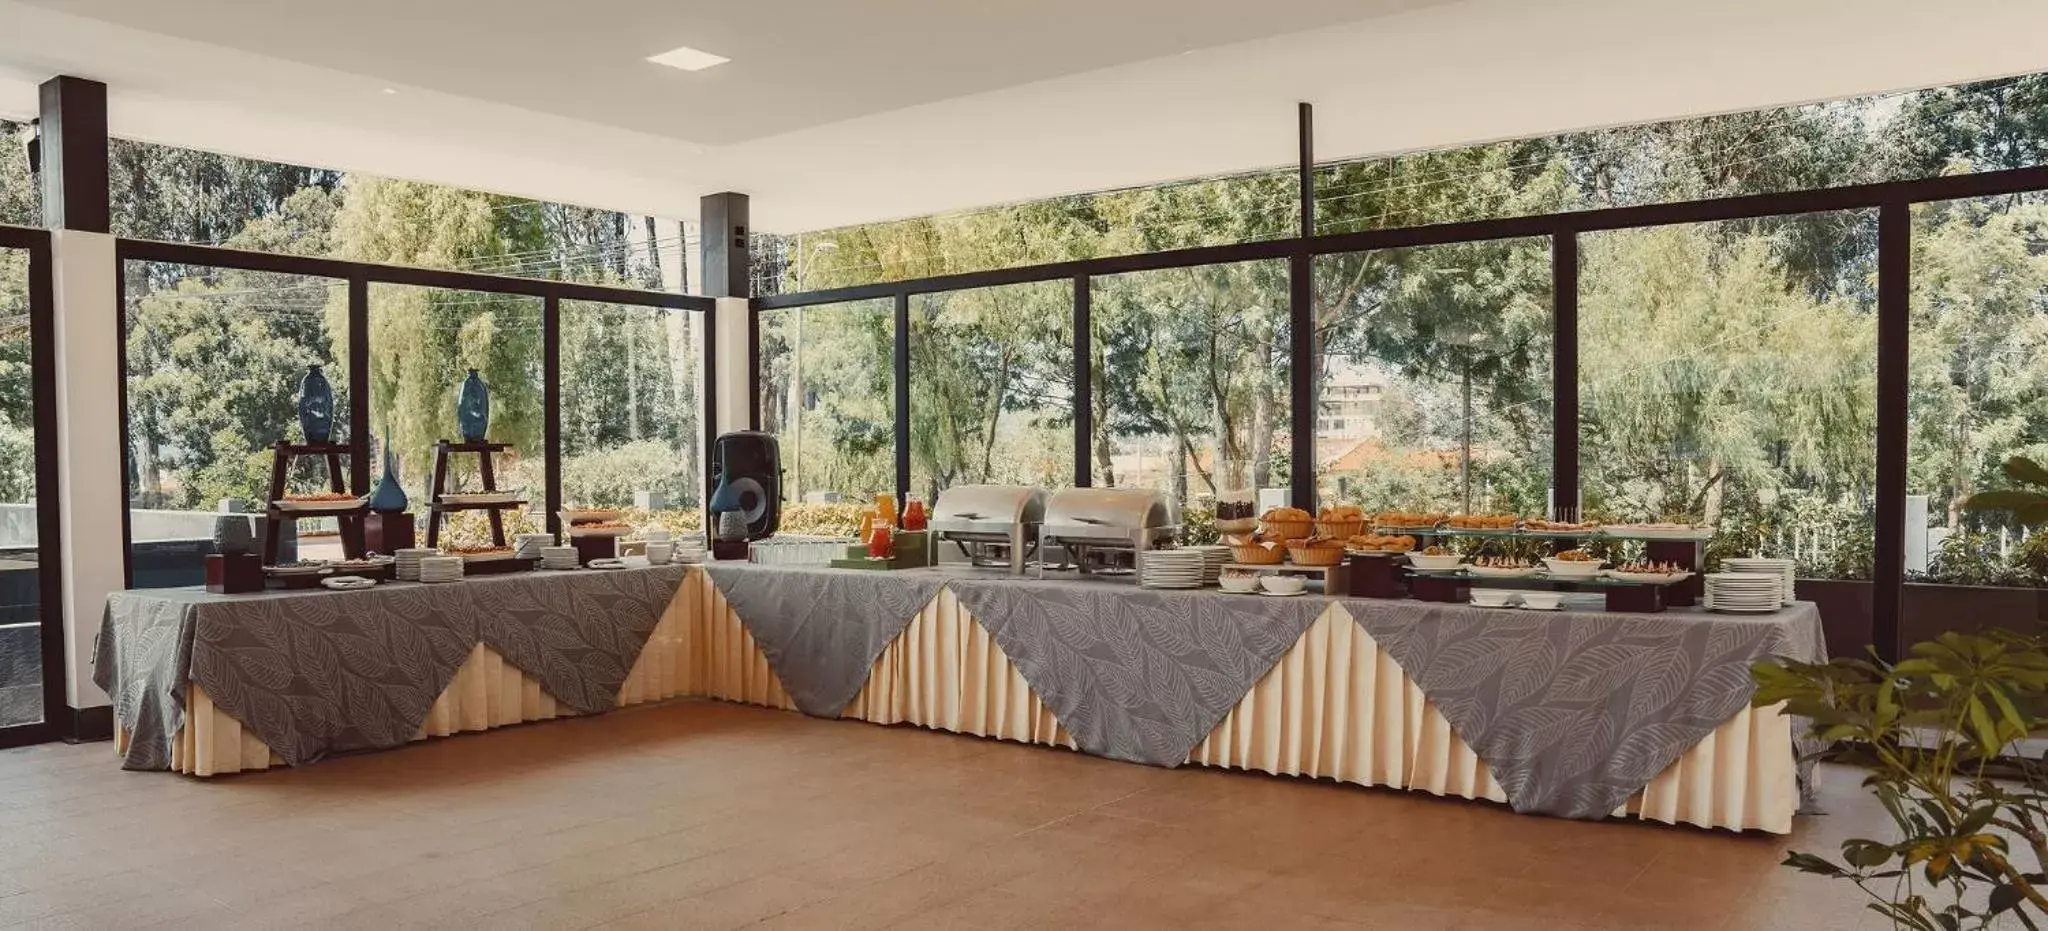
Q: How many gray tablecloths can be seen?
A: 5